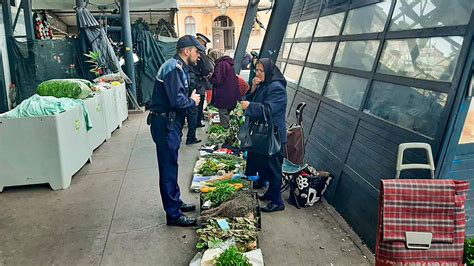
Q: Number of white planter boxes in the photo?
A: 4